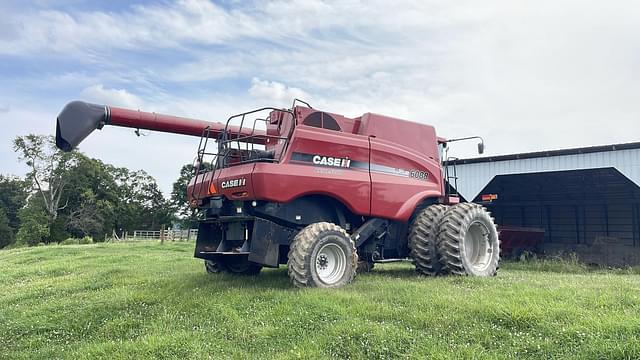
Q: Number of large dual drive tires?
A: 2